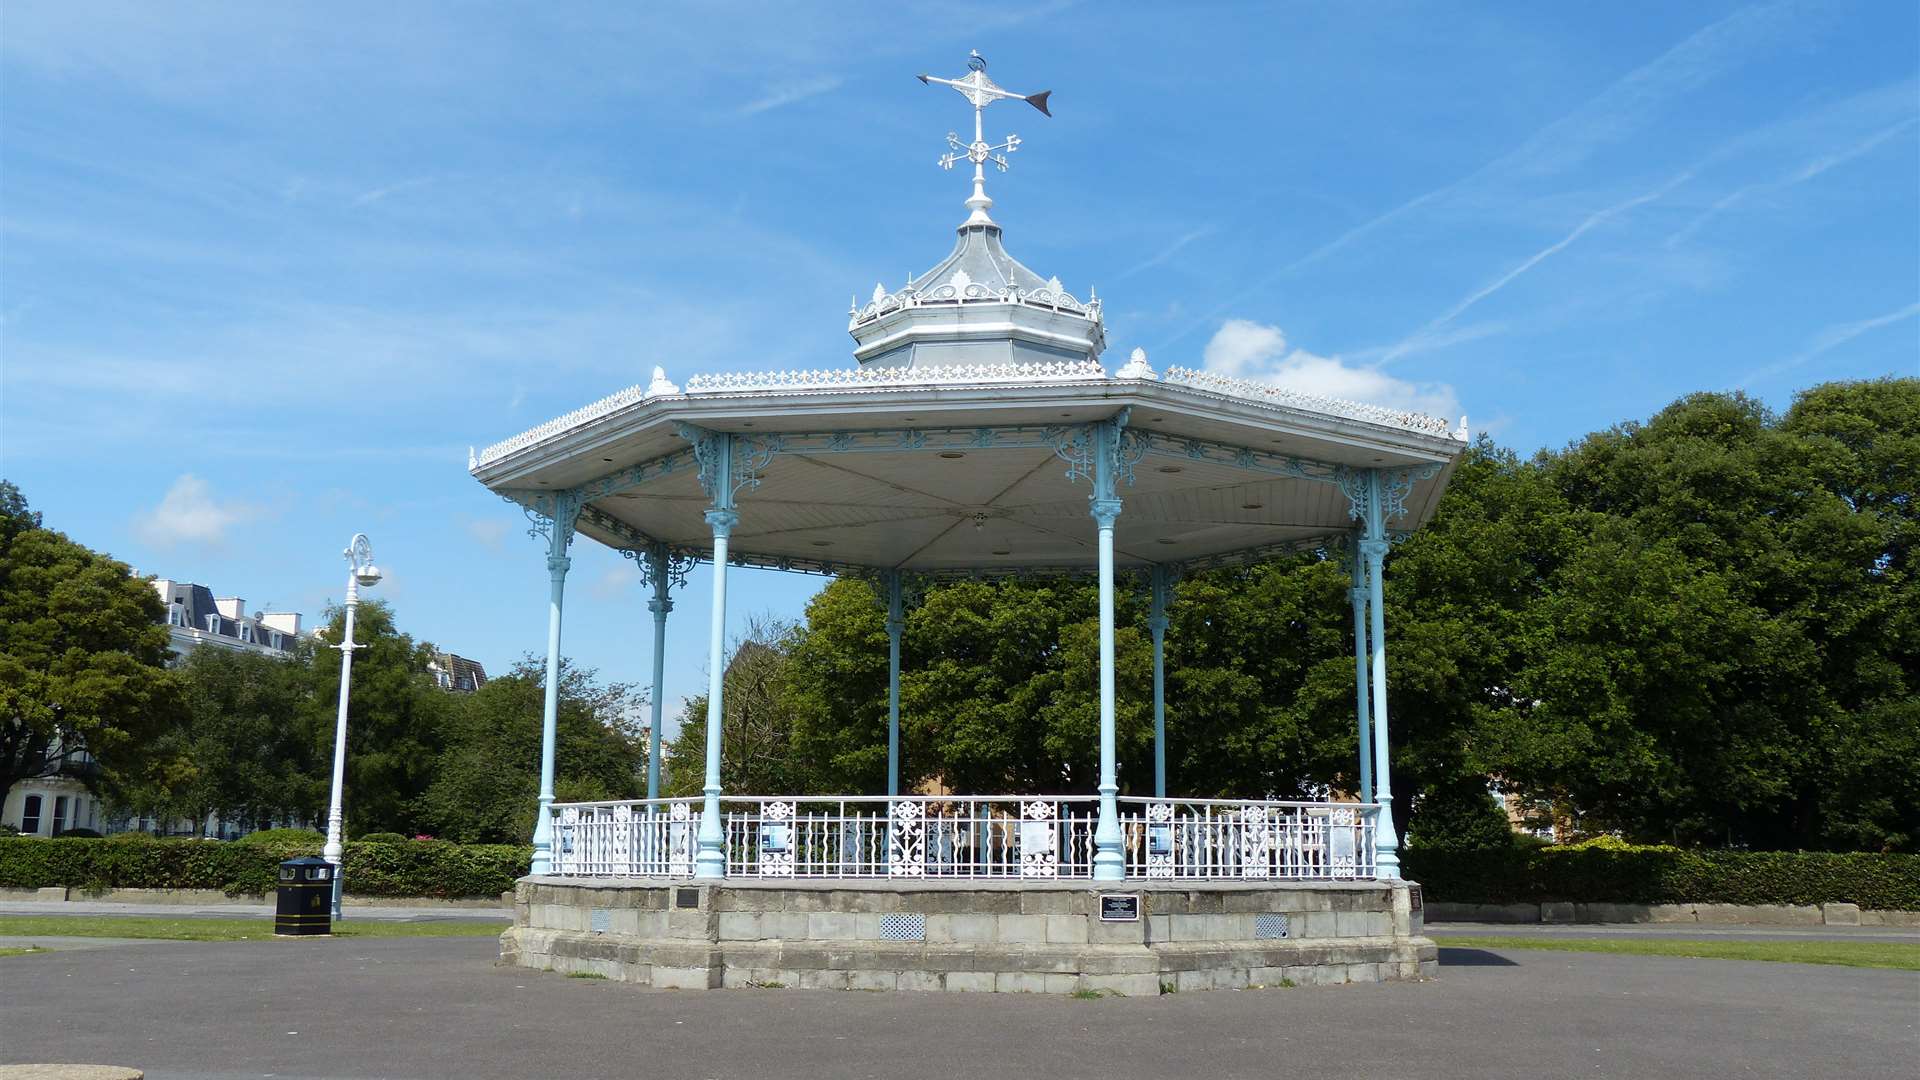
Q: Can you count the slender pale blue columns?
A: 8